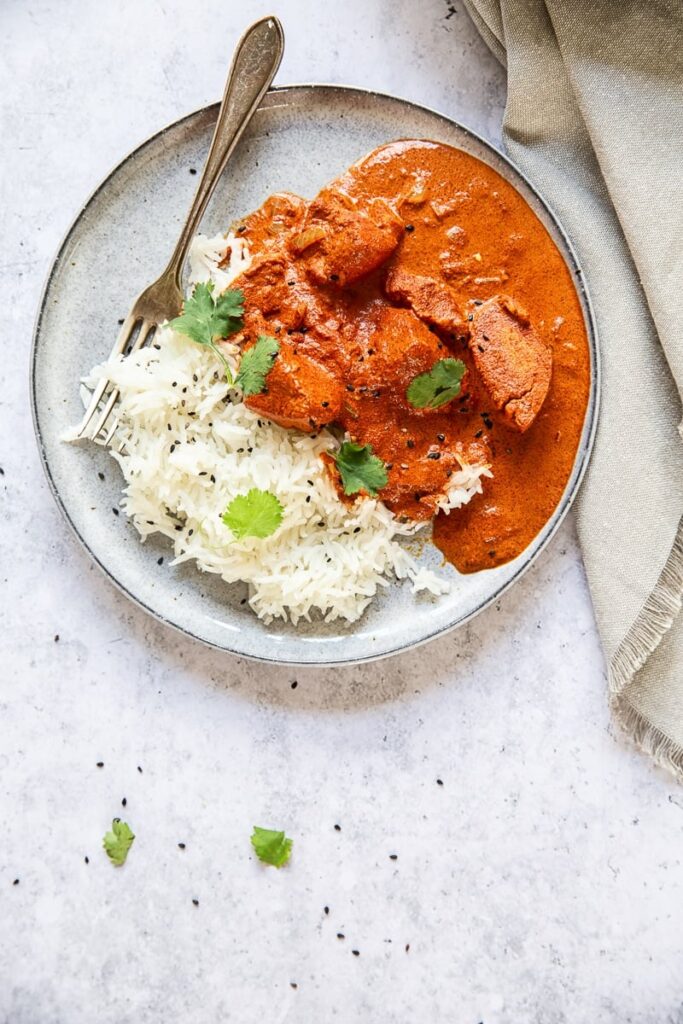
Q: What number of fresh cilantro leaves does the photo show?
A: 7